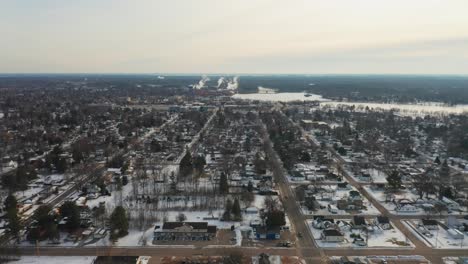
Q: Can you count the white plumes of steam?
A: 3